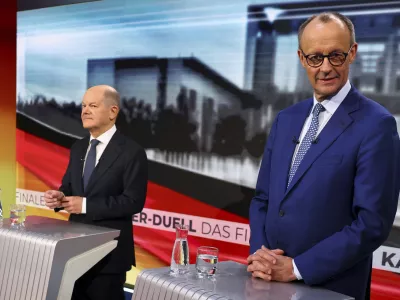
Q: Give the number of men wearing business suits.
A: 2